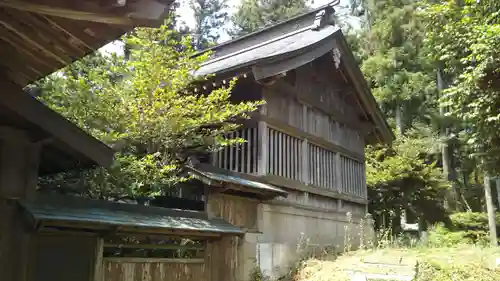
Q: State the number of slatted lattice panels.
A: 4